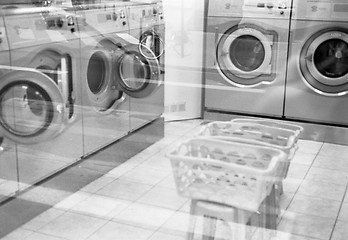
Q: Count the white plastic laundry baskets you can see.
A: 3